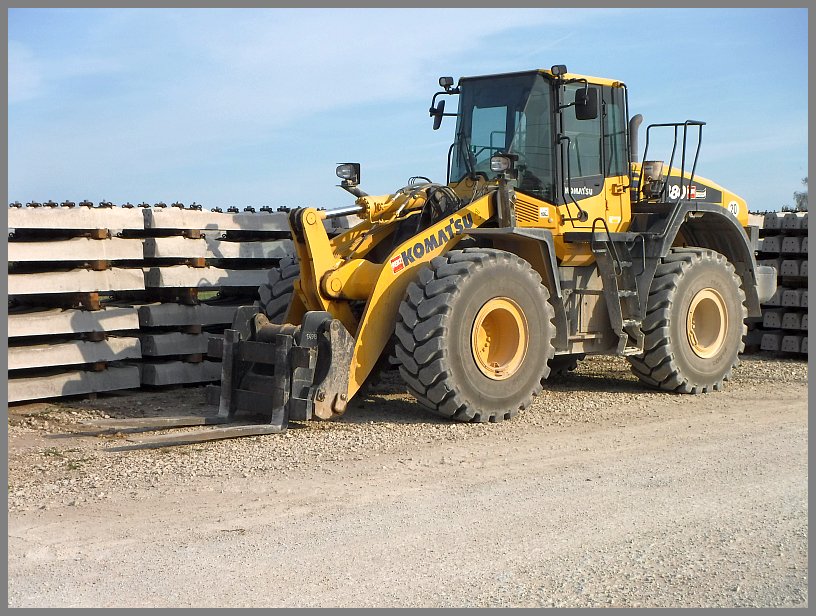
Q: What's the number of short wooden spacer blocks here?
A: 10